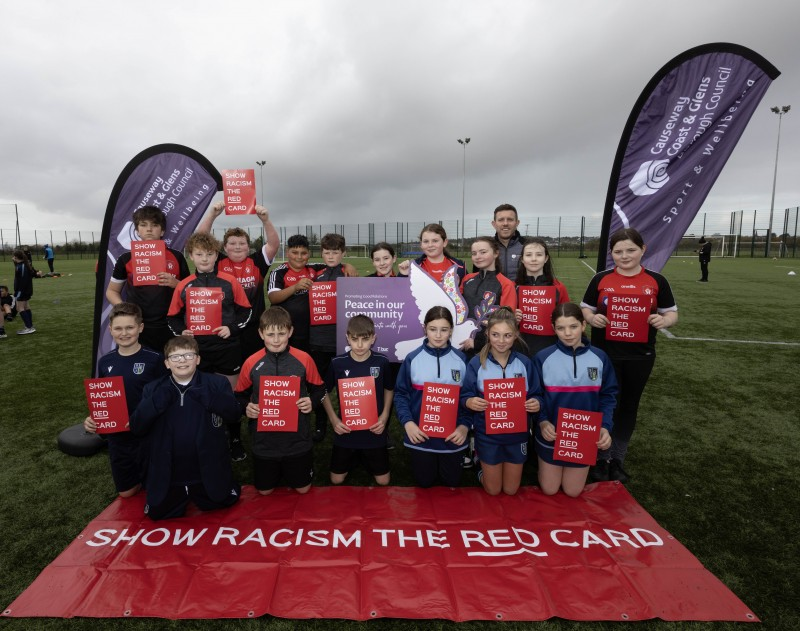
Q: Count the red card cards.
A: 12